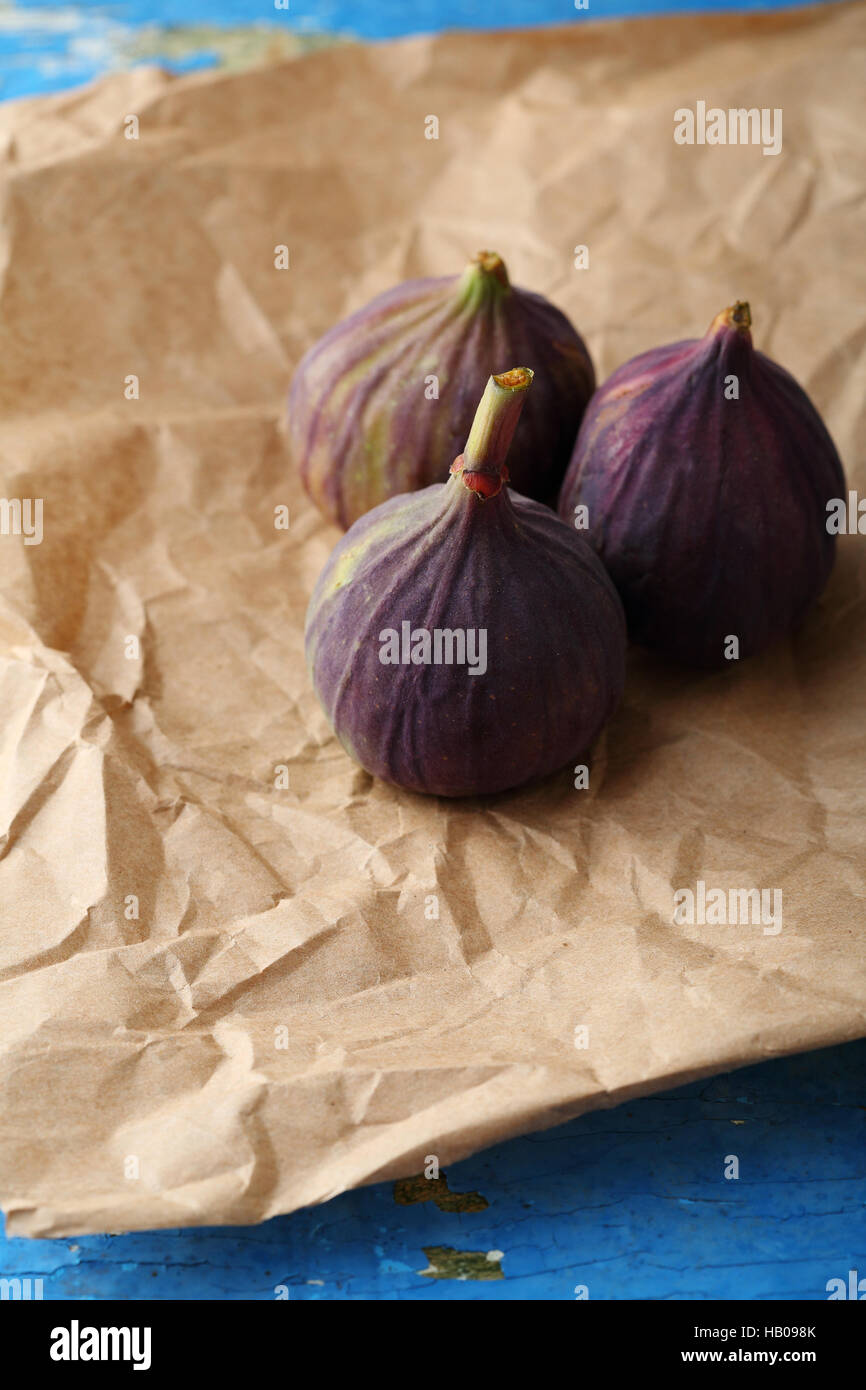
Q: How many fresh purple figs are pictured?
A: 3